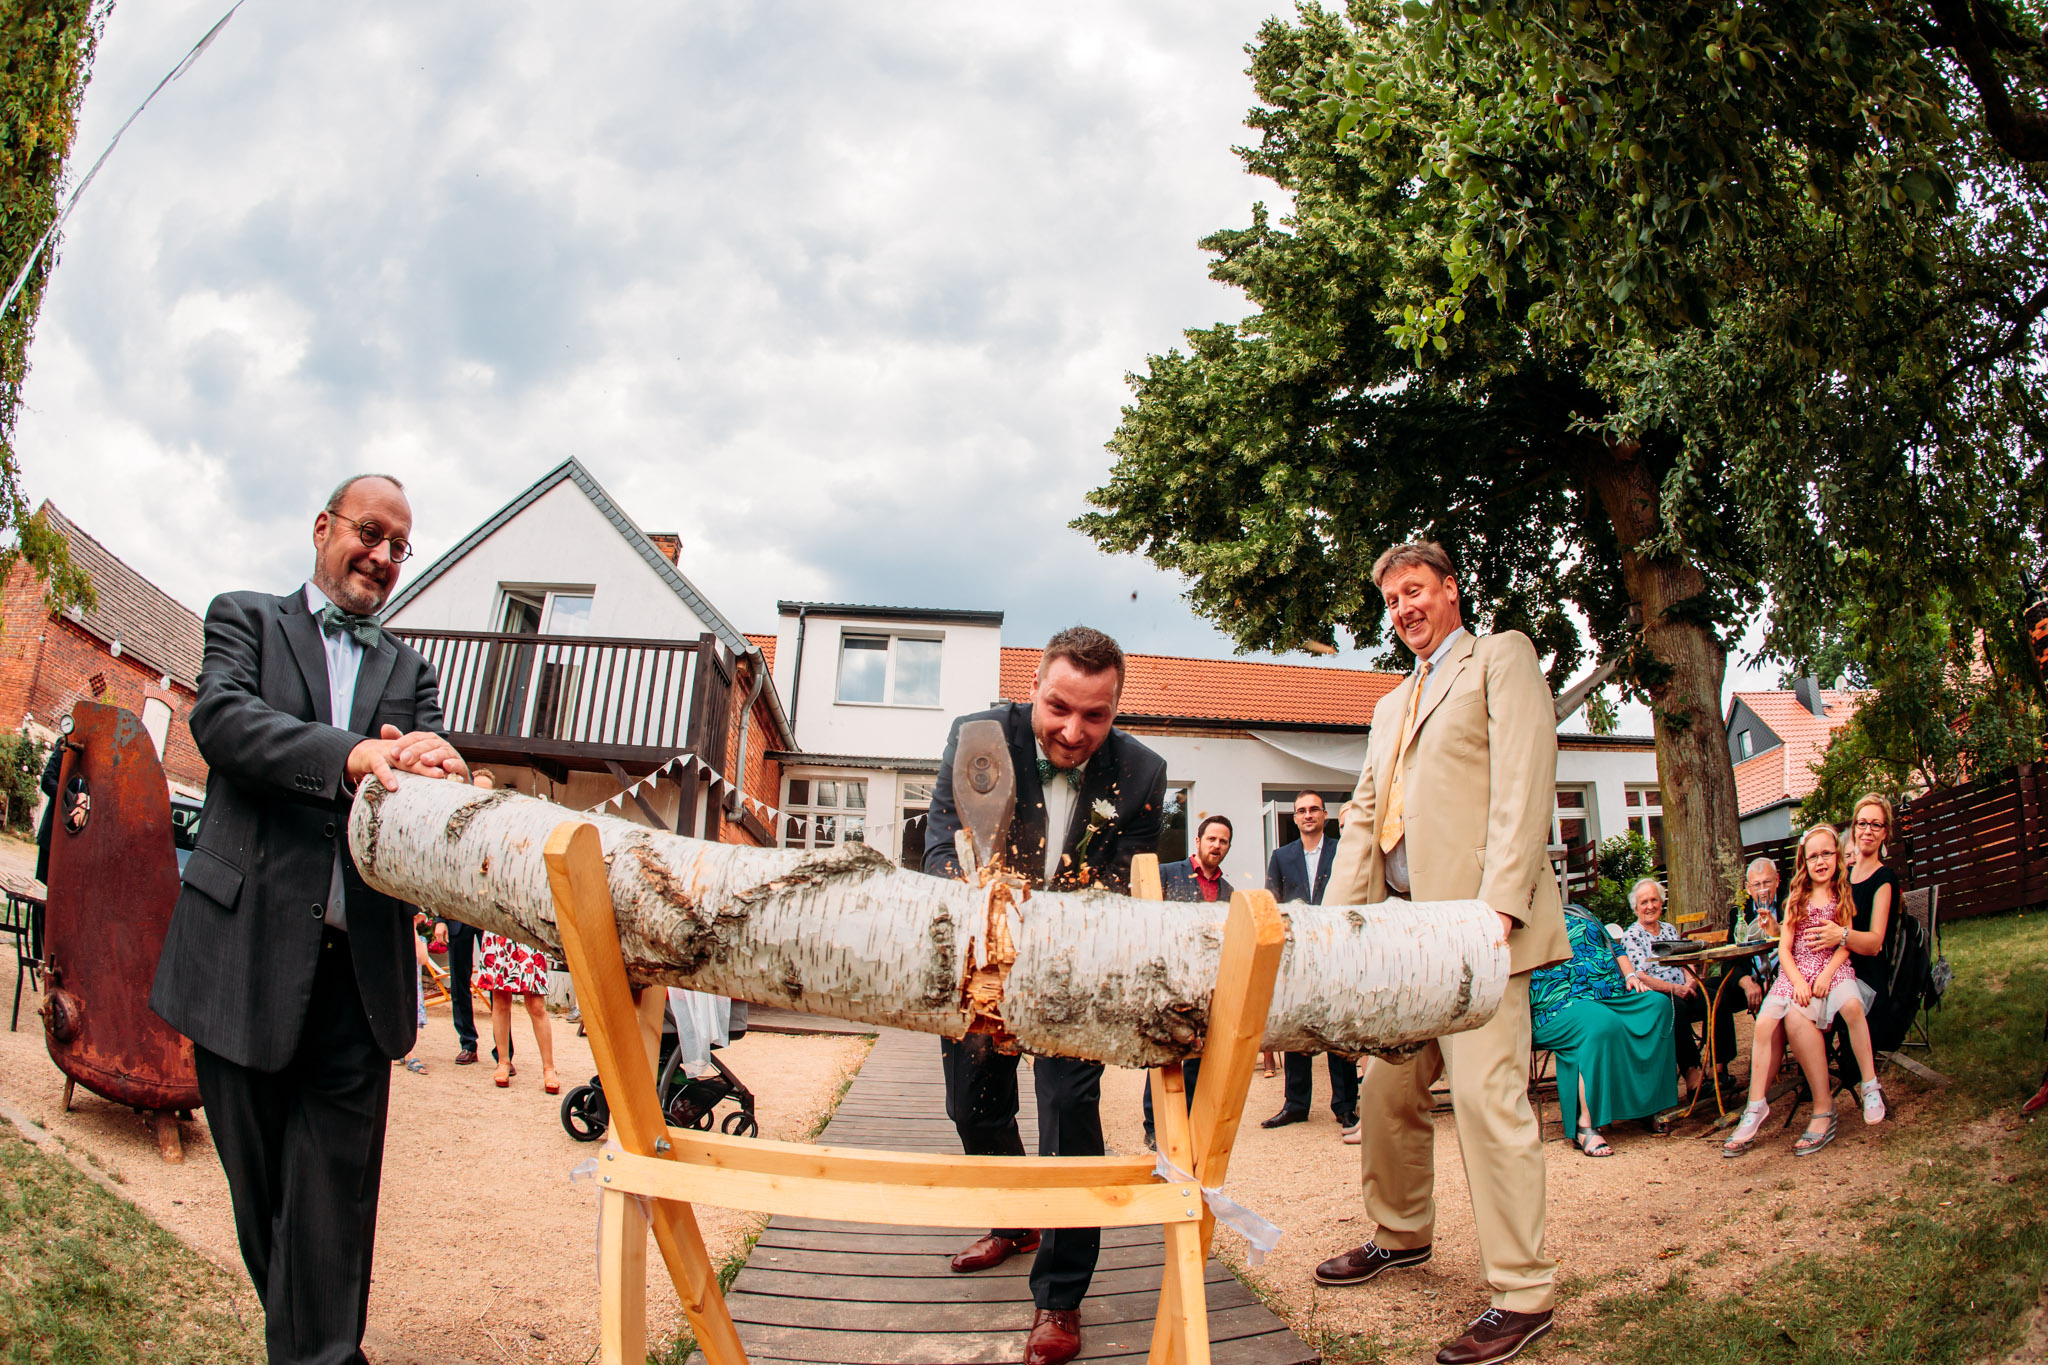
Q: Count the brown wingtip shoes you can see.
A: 2